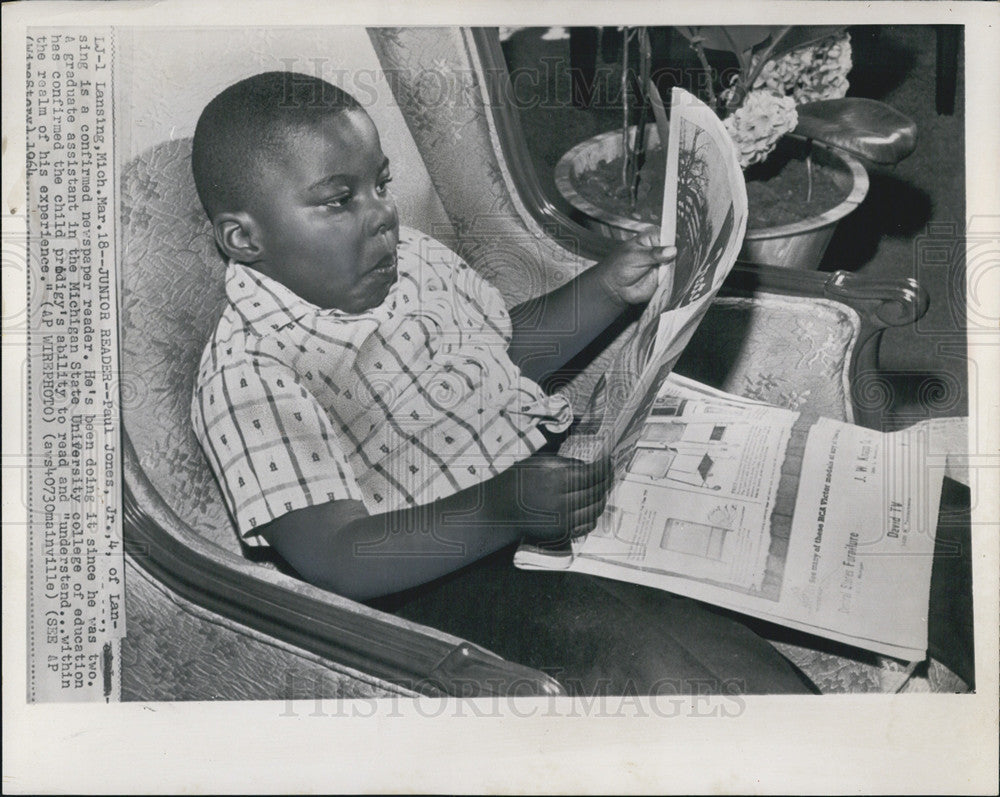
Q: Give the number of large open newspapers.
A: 1